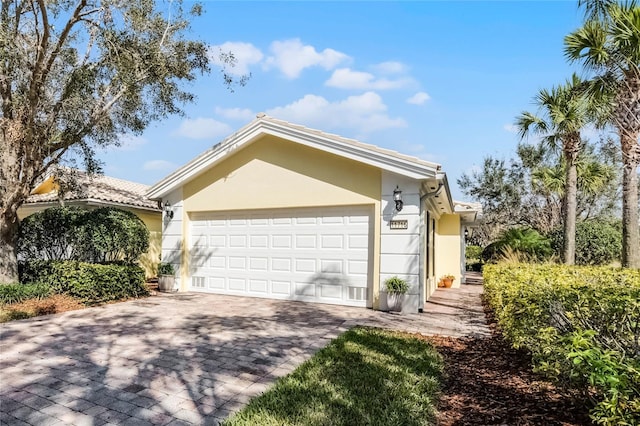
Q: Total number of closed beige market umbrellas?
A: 0